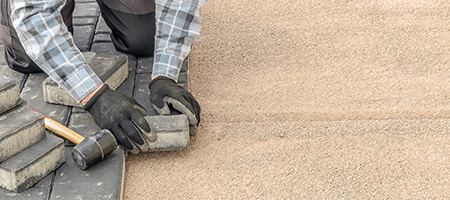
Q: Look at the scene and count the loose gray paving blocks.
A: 5